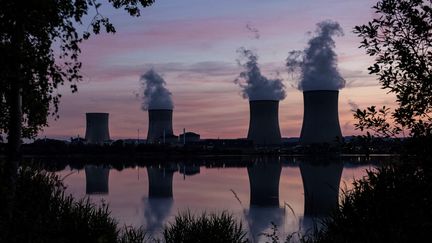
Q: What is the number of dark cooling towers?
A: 4